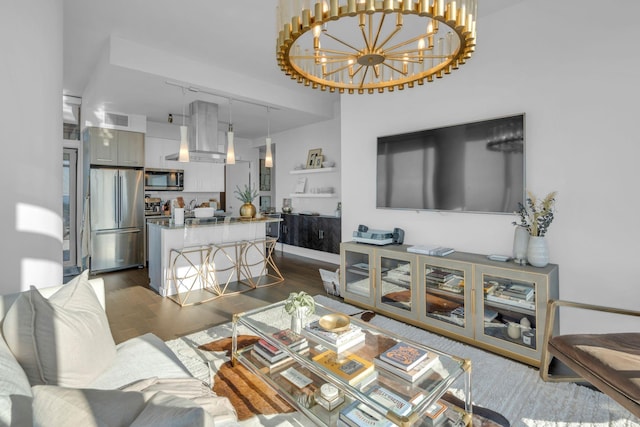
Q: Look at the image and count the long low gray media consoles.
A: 1